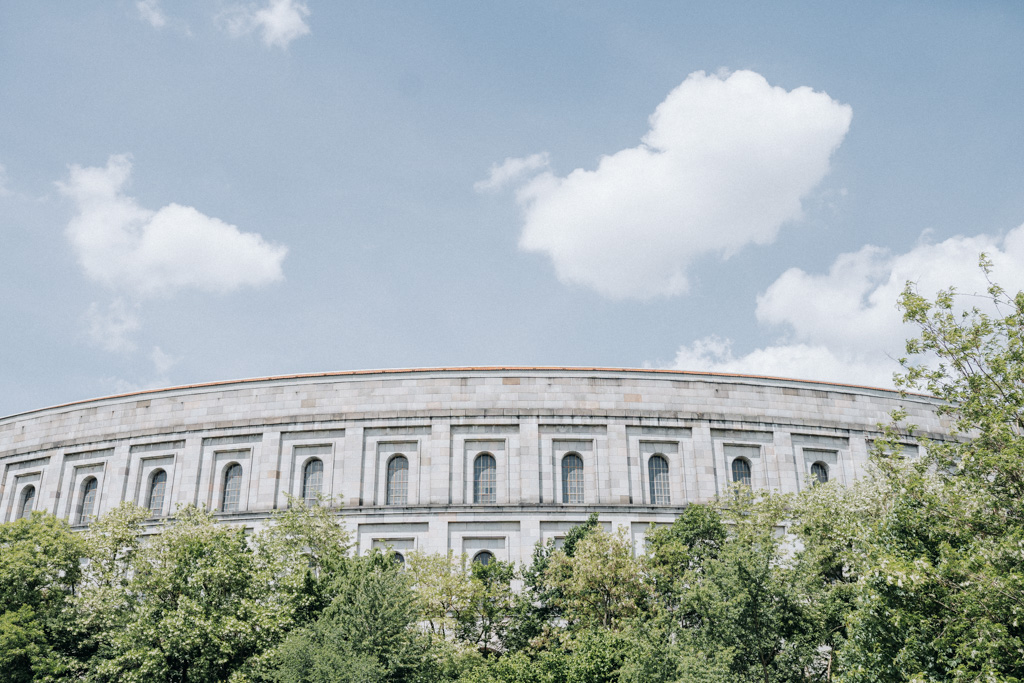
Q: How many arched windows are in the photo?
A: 13